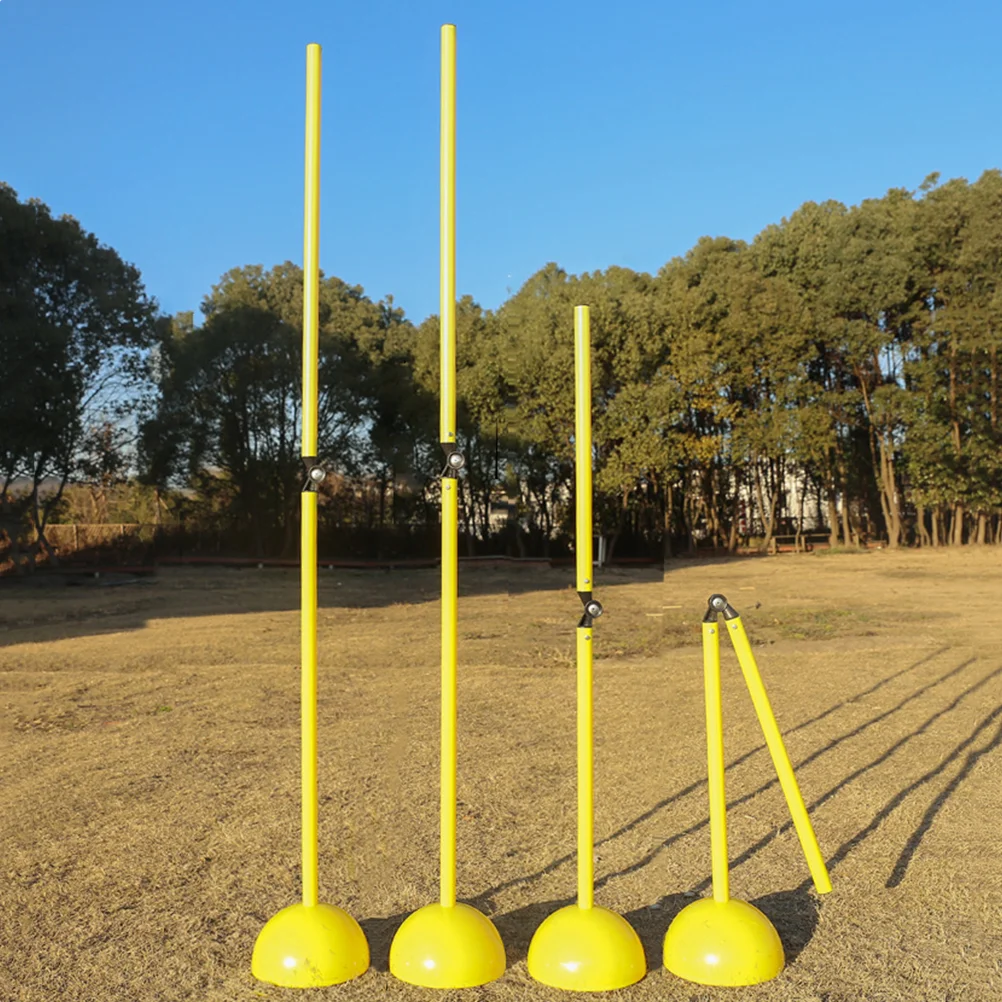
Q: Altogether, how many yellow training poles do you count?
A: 4